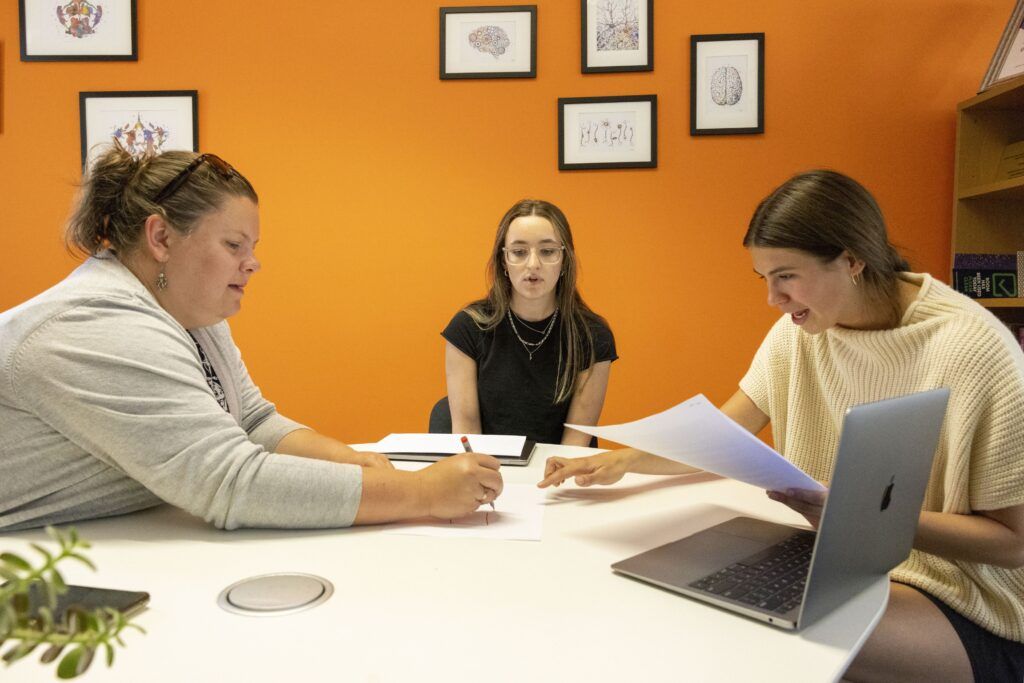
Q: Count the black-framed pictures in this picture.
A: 6